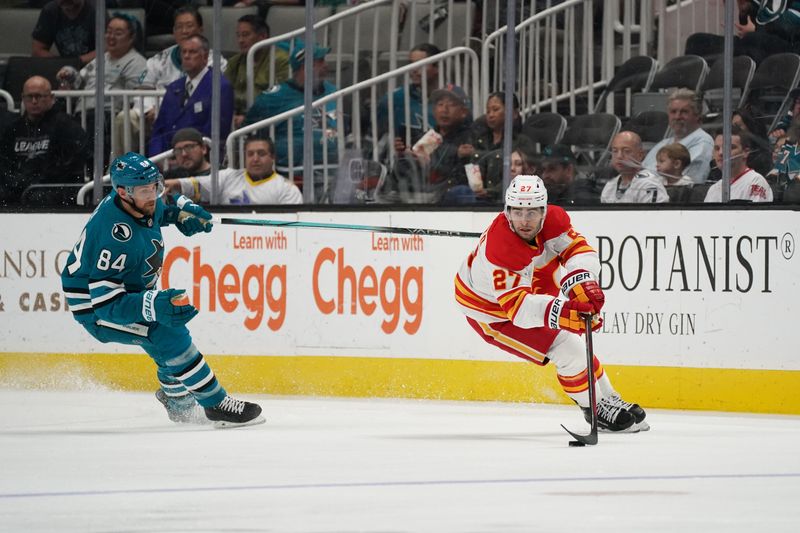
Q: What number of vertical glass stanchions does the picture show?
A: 5